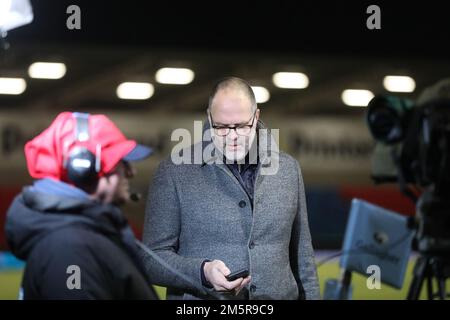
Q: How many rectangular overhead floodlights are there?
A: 8